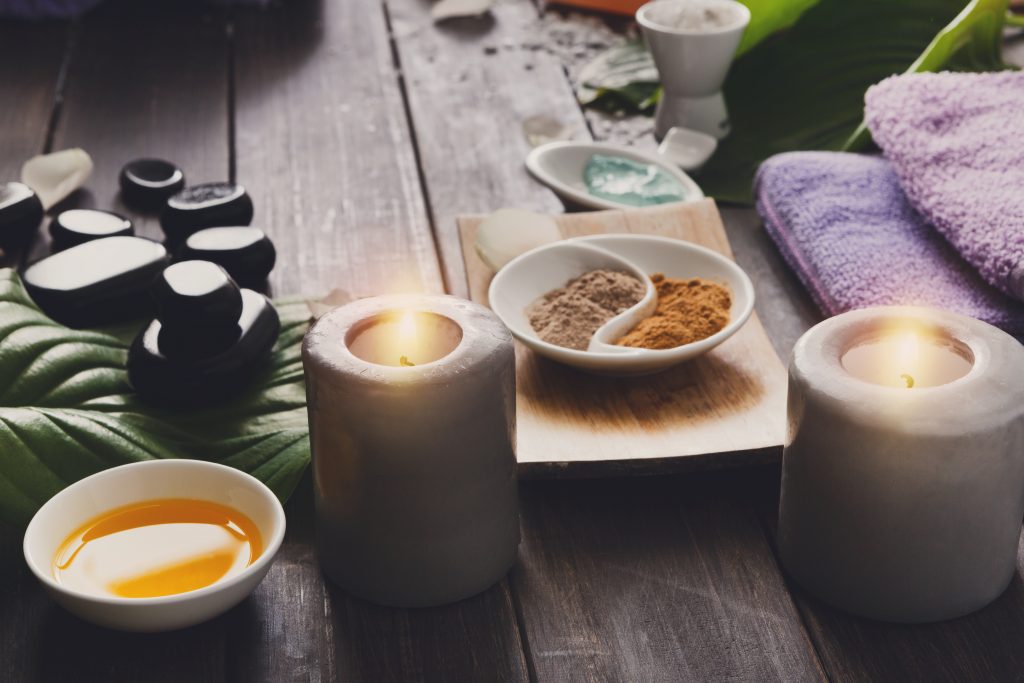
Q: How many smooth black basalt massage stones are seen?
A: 8